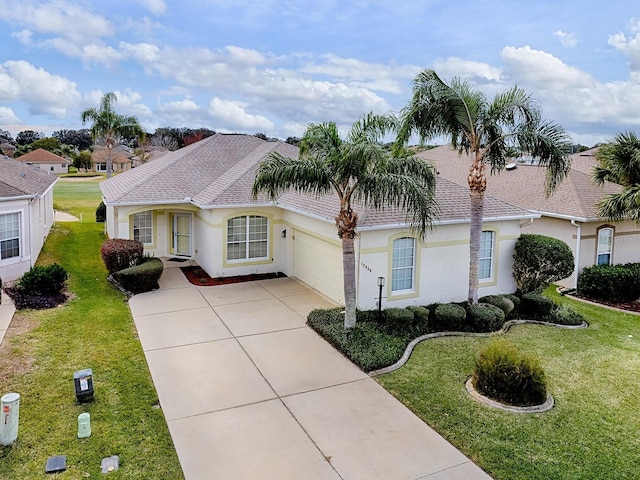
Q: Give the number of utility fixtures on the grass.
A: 5